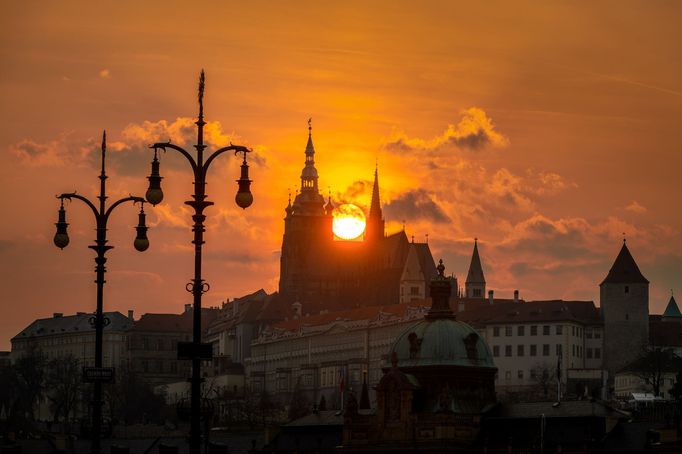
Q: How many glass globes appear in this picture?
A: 4